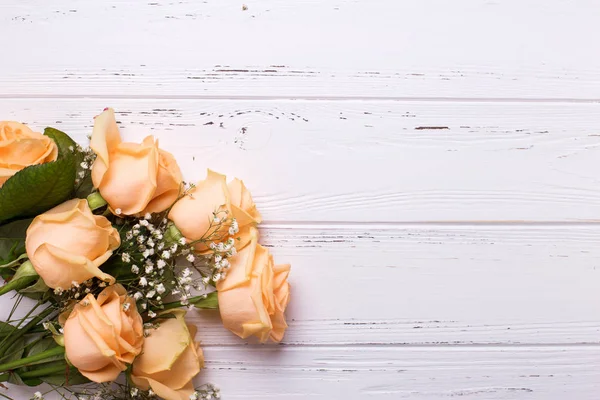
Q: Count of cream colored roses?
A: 7